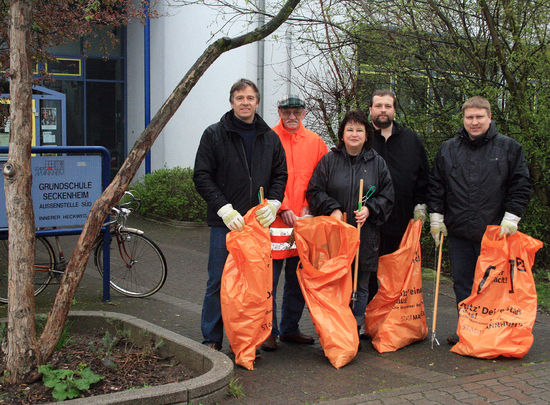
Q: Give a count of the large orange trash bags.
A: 4